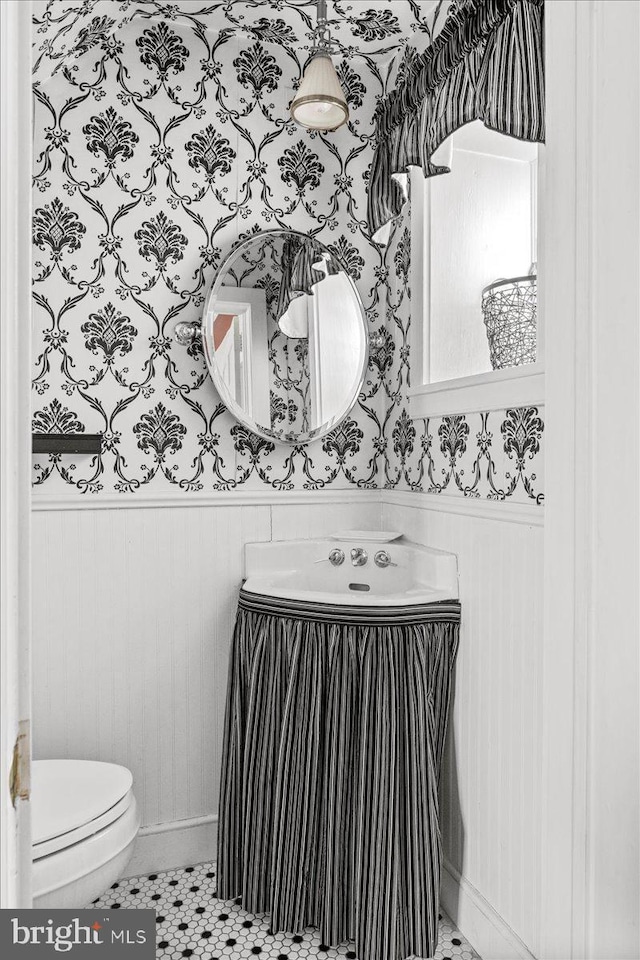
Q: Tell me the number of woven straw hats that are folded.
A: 0